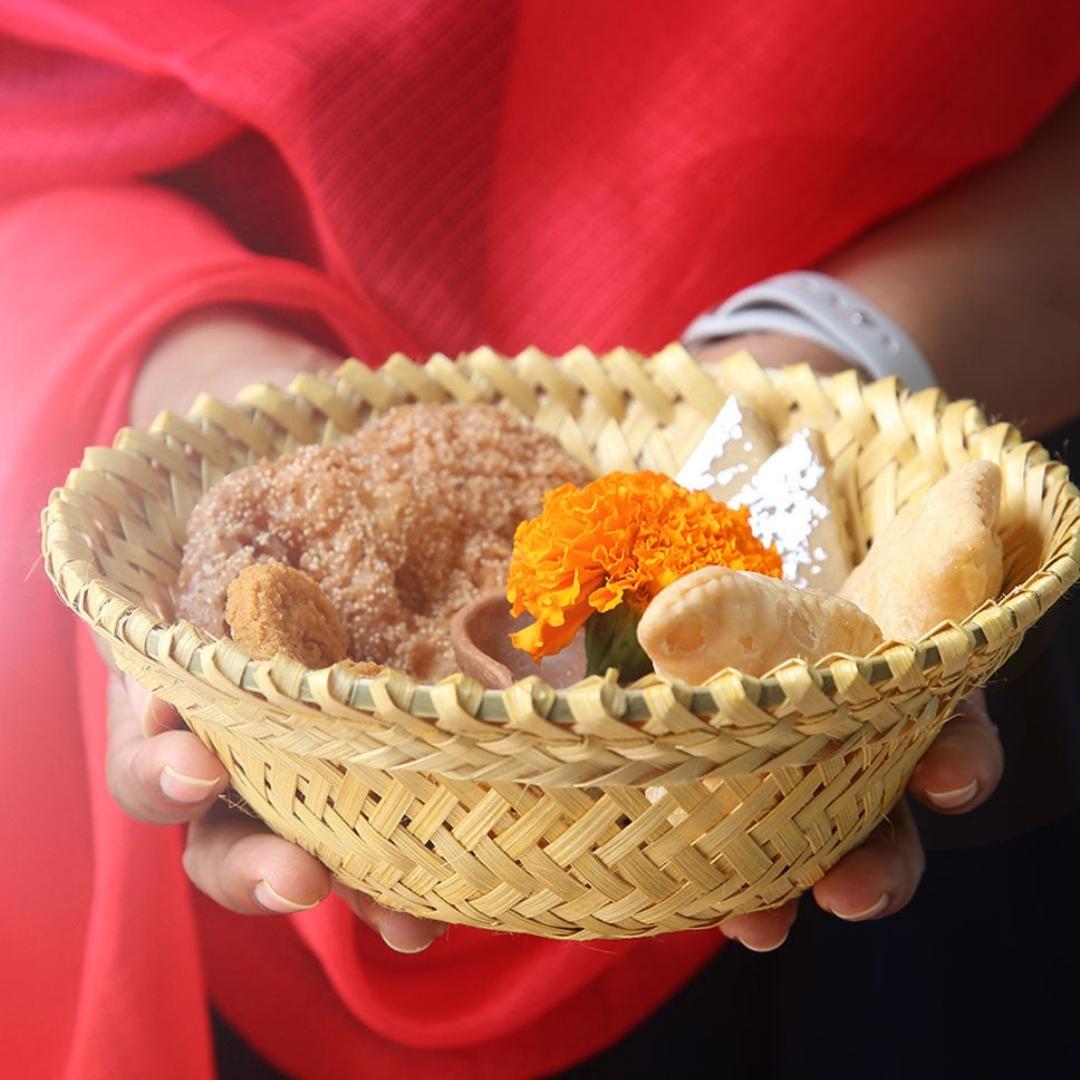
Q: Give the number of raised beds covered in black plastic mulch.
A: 0